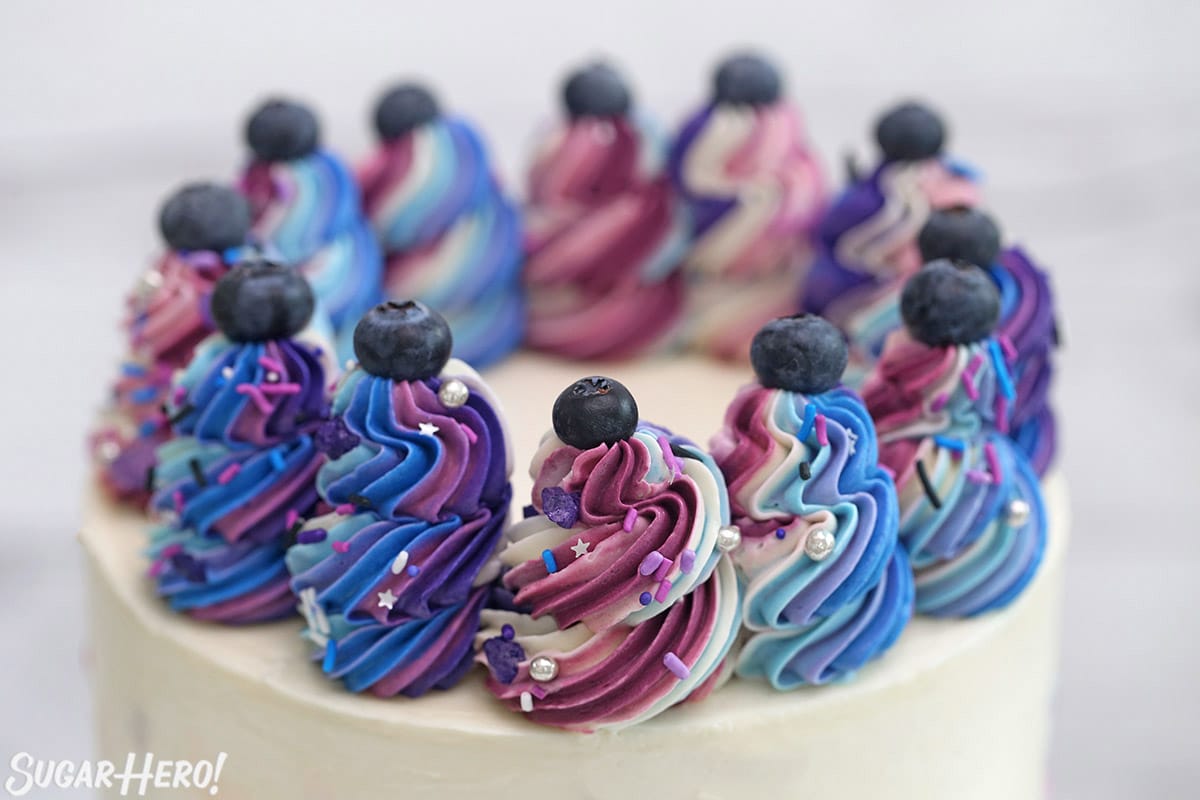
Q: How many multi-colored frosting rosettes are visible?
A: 12